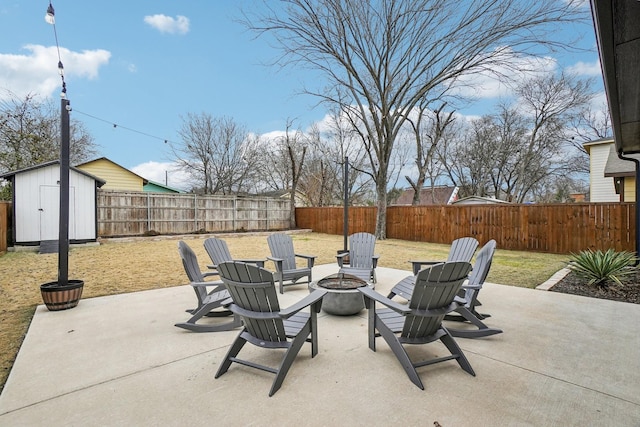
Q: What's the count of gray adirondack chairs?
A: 8